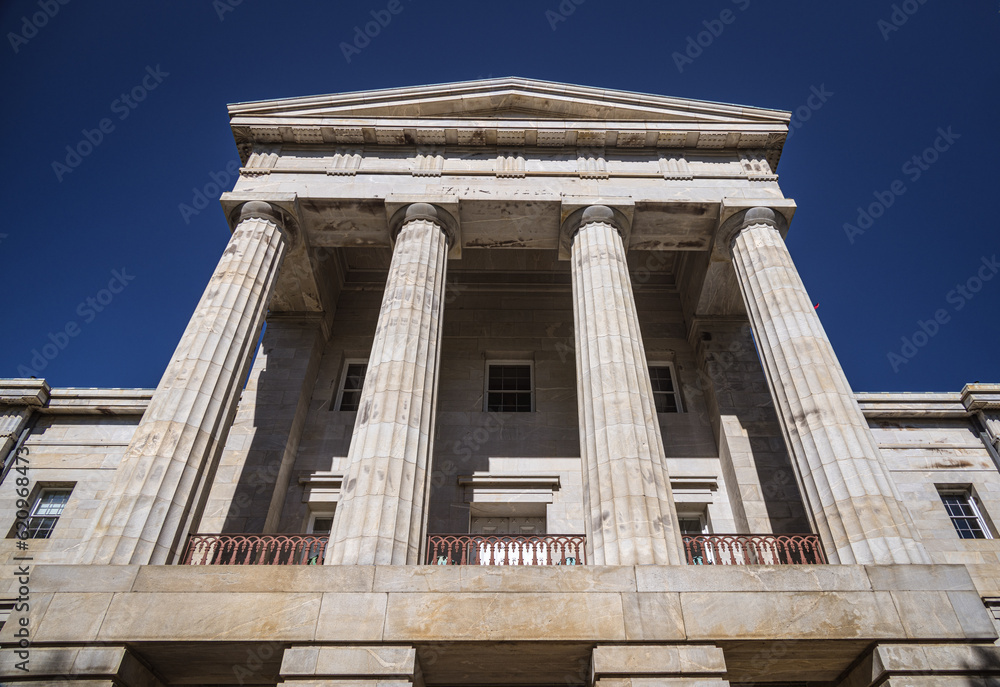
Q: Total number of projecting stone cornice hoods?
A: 3